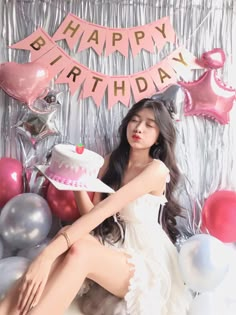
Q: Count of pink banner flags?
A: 13